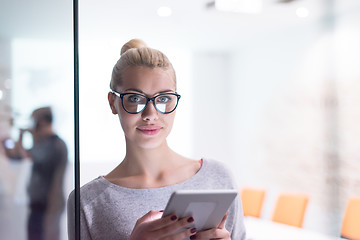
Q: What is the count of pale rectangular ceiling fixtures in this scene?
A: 1